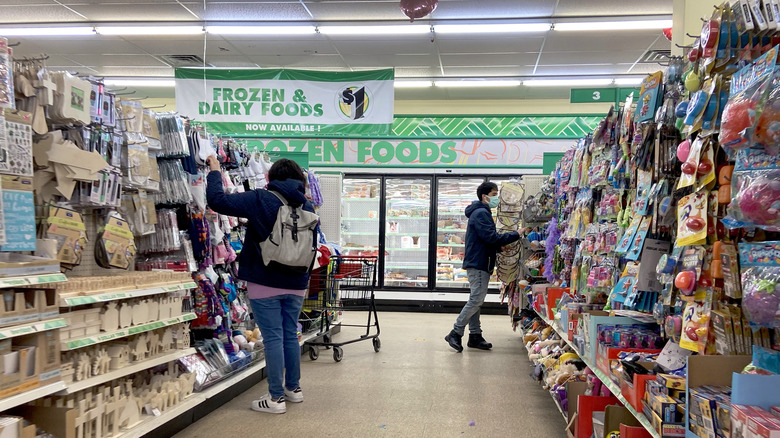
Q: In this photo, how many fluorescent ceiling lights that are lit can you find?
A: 11